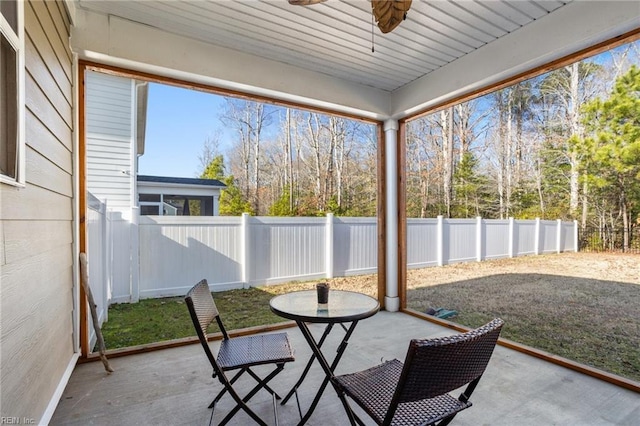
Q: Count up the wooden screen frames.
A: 2